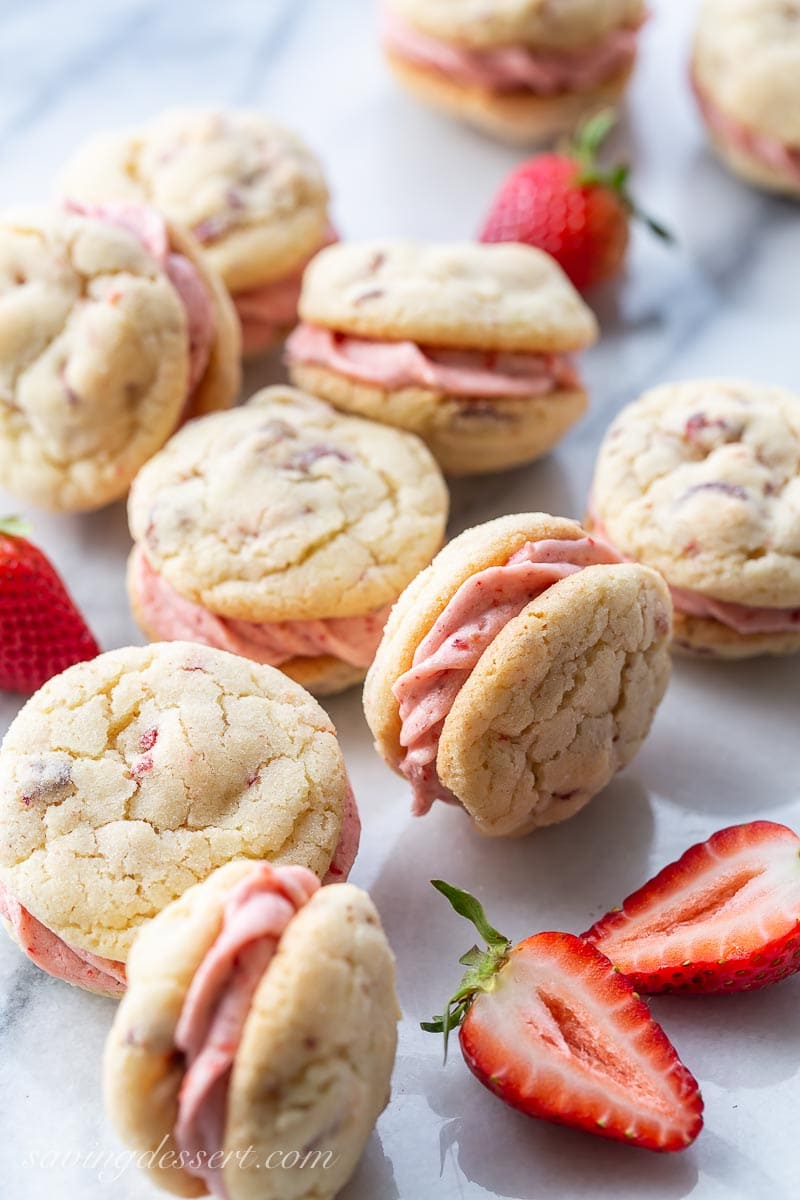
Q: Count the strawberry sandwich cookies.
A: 10